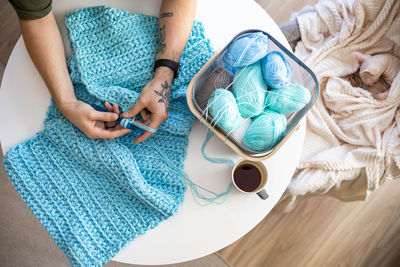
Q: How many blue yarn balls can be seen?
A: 2